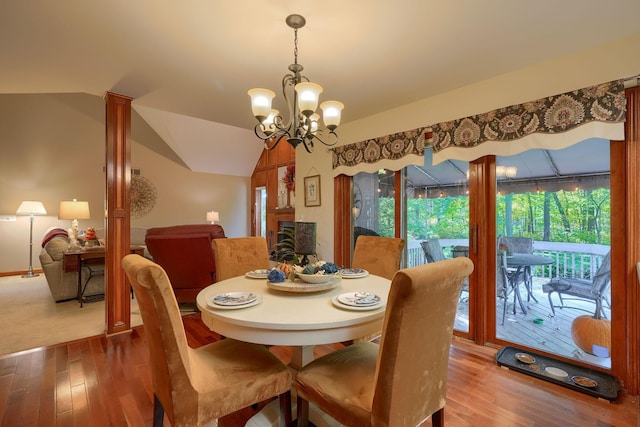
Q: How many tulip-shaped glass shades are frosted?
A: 5